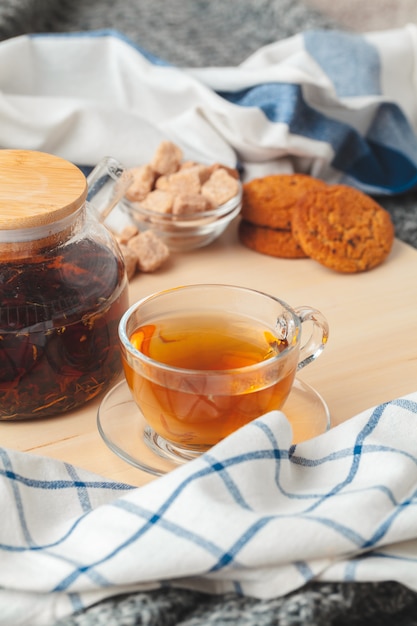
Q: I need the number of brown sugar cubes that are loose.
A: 3